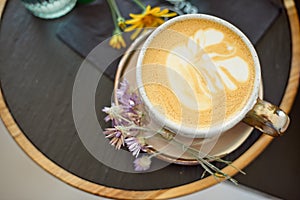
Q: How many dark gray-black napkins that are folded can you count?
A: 1